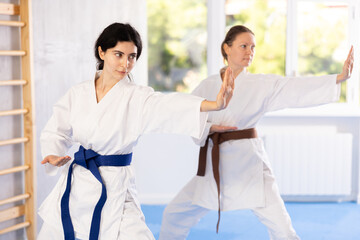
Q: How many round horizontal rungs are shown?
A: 8